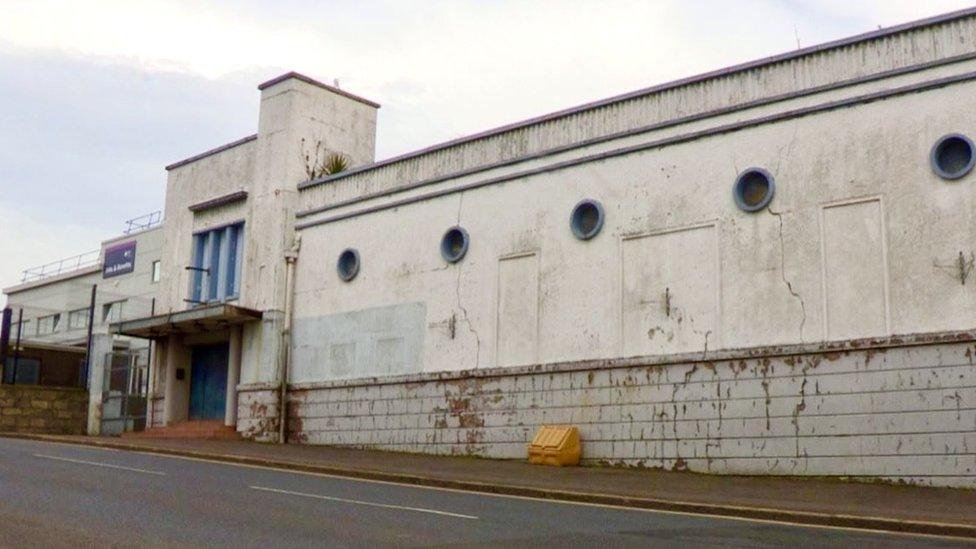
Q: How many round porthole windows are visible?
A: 5